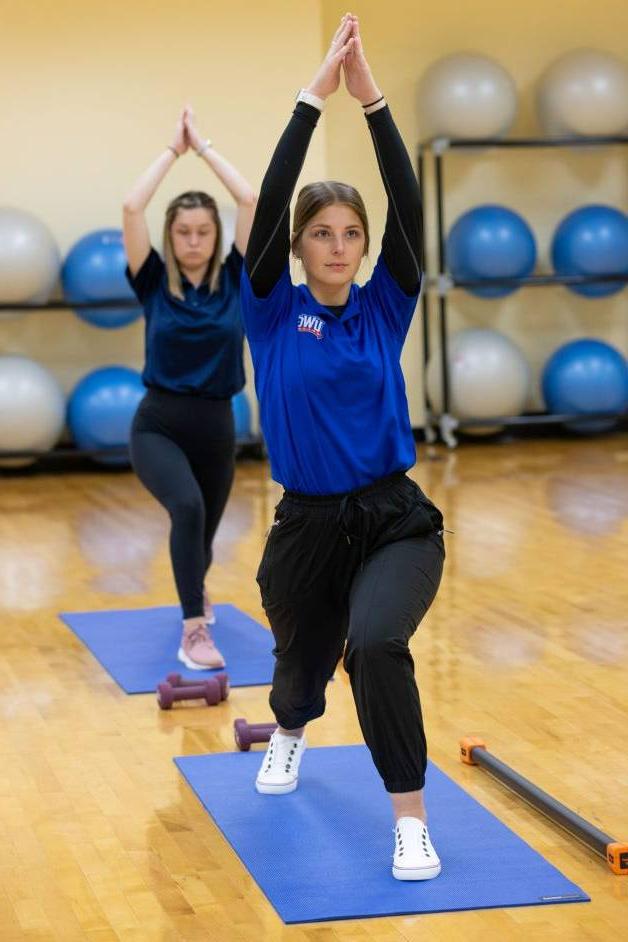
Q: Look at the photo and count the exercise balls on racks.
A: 12